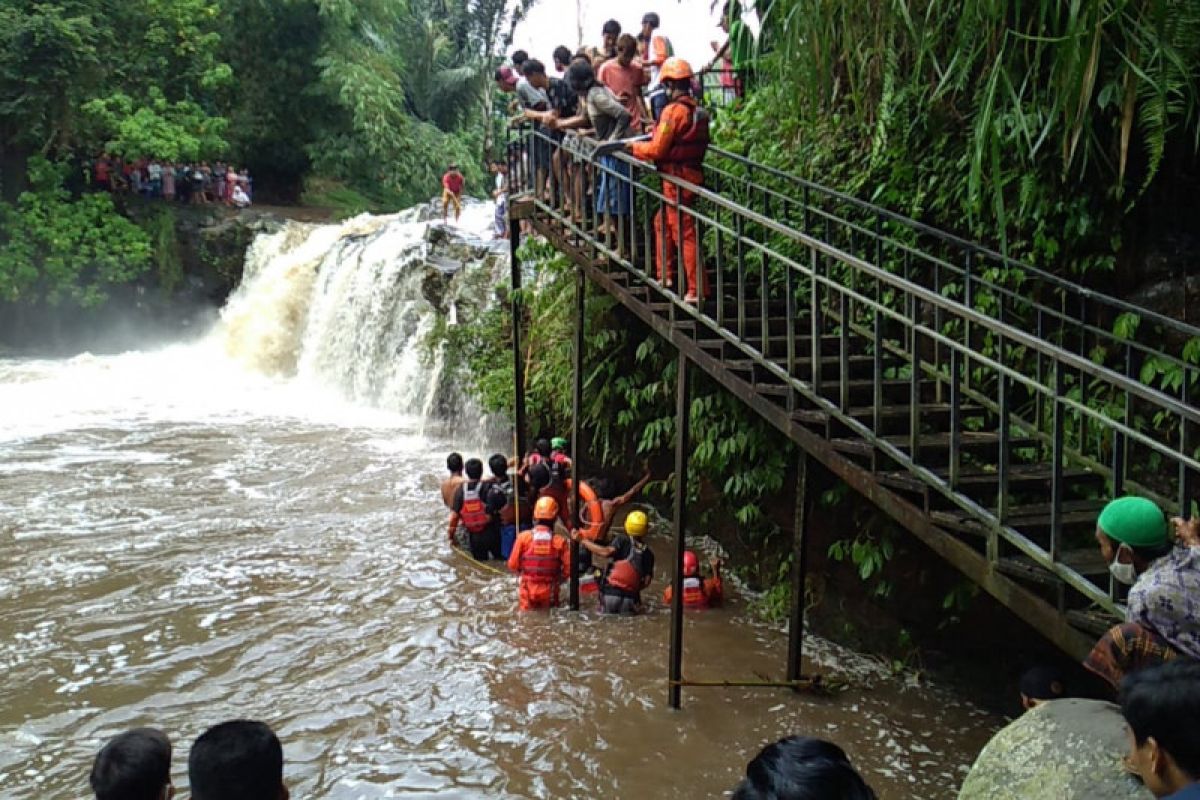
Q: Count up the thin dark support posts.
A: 4